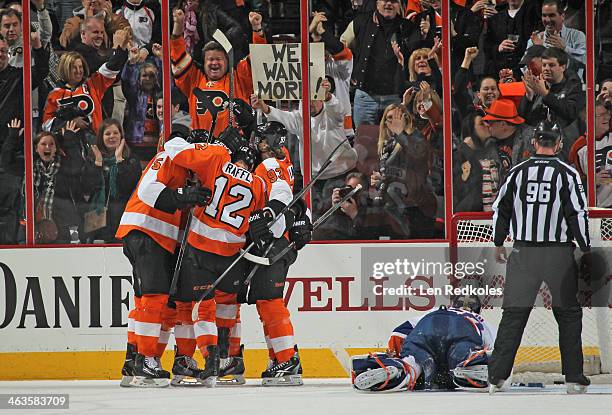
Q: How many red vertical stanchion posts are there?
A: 5